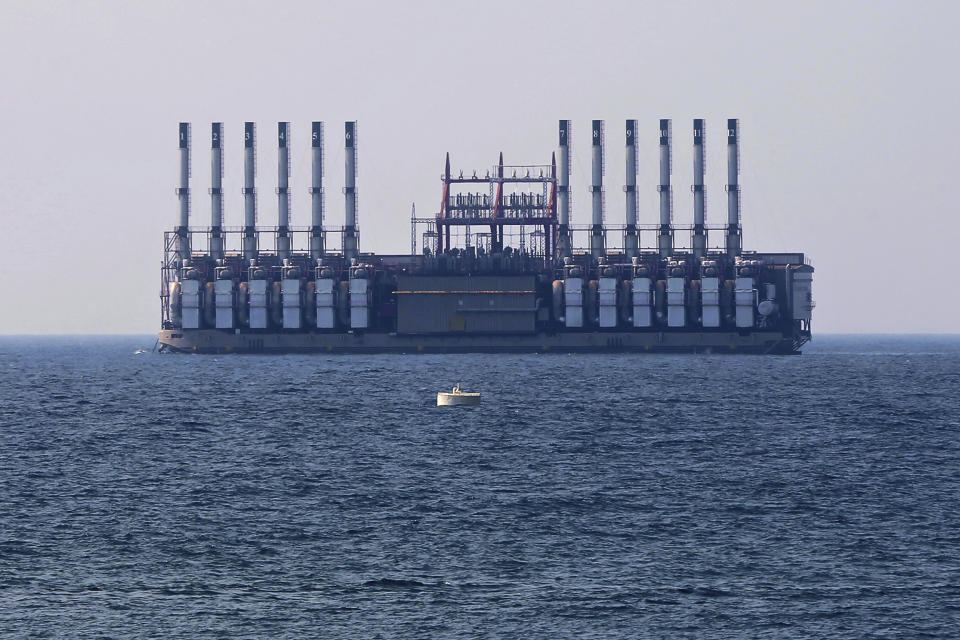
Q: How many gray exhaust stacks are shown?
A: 12